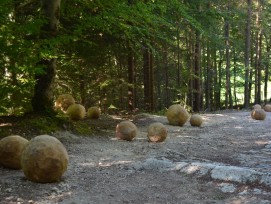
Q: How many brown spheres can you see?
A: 12